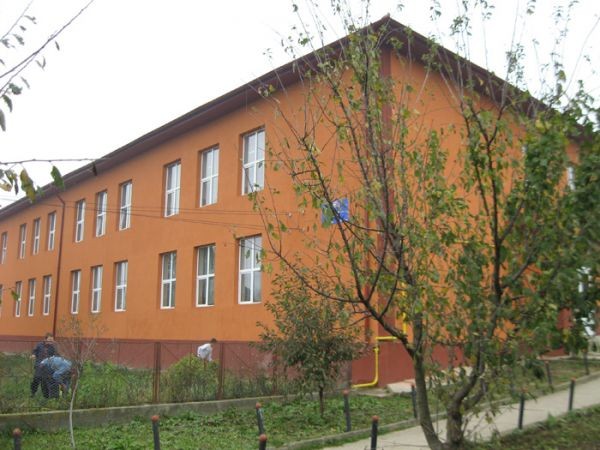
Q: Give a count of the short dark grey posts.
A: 11